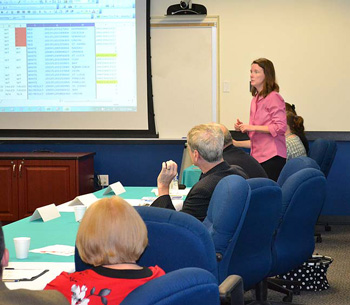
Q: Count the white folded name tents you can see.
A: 3